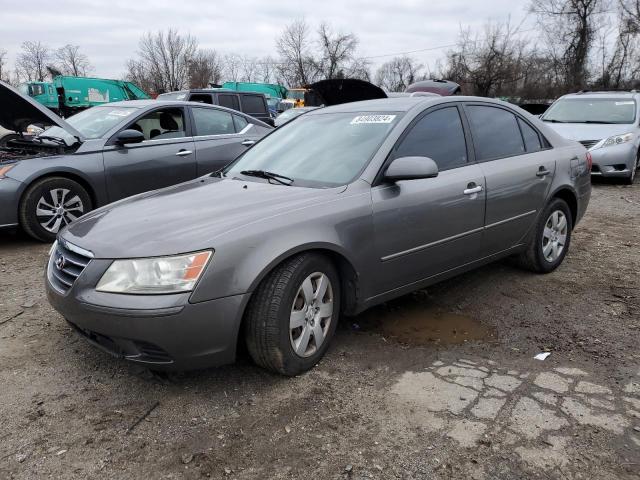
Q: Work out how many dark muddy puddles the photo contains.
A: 1